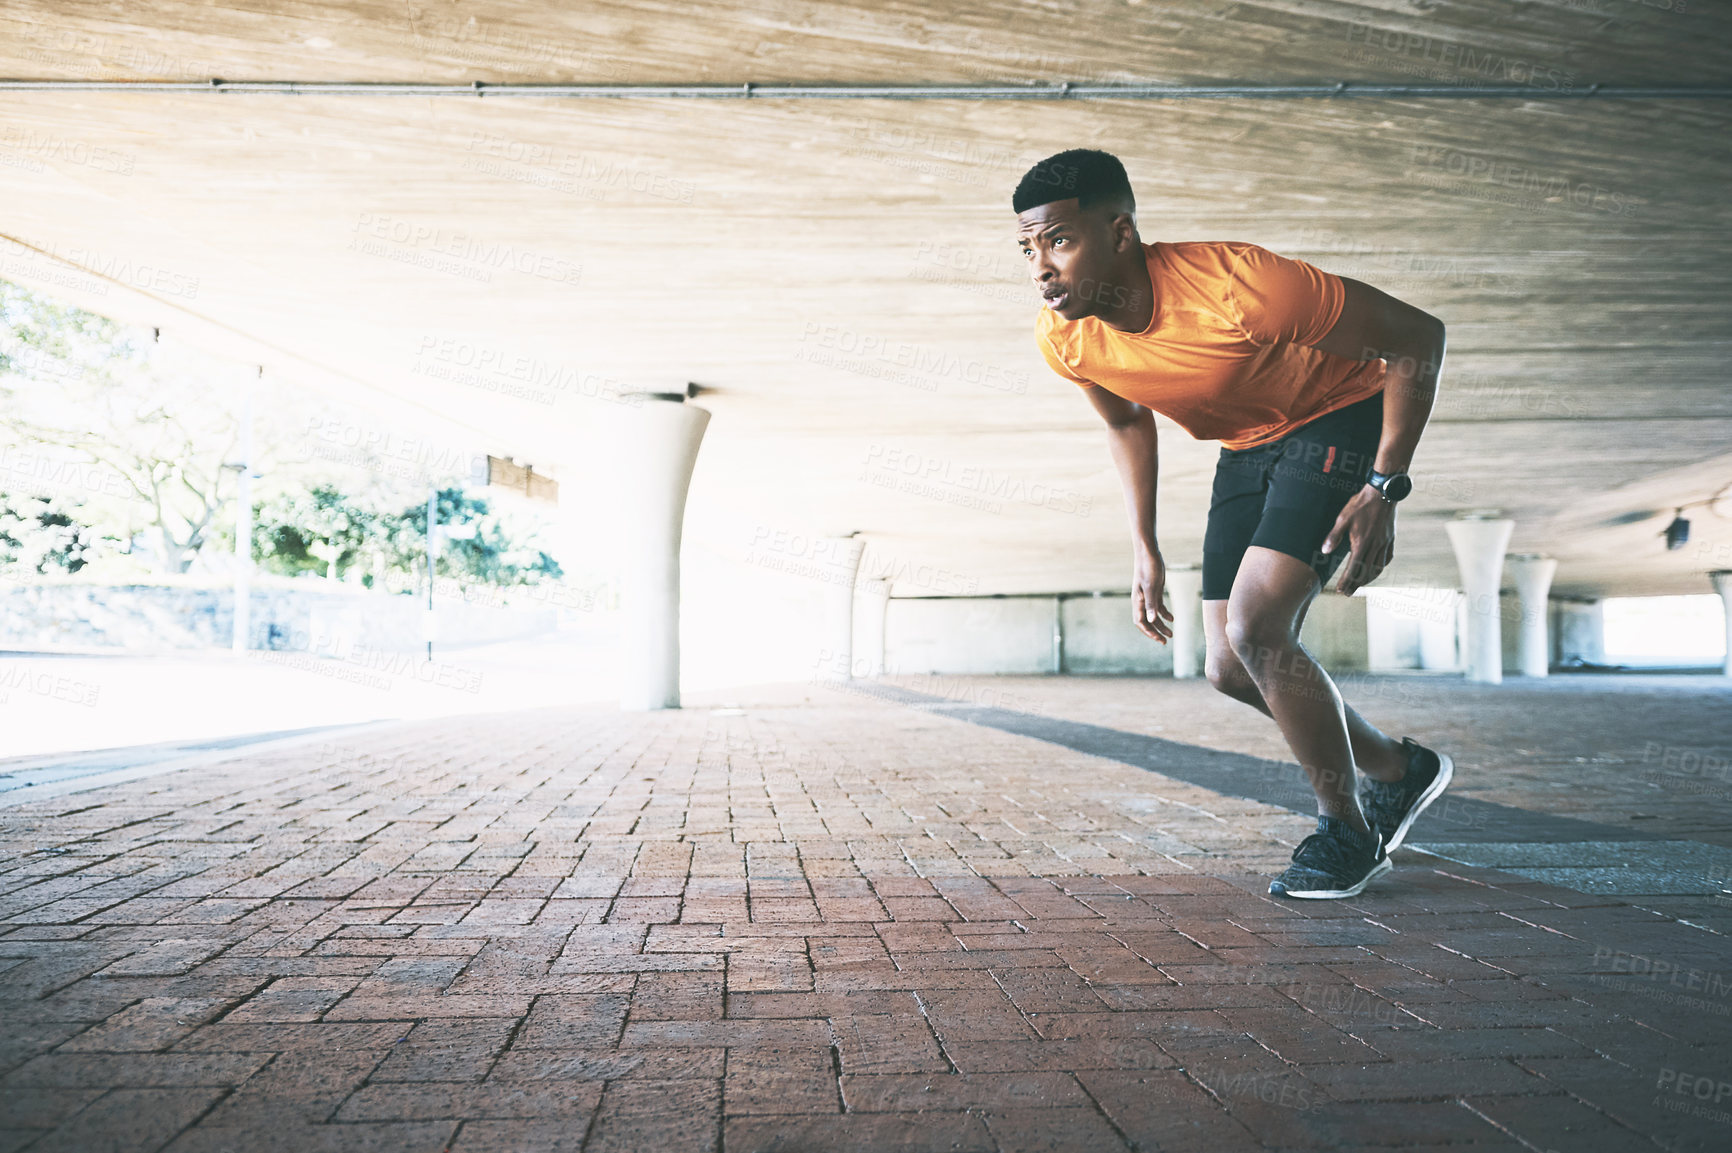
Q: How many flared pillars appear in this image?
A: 7